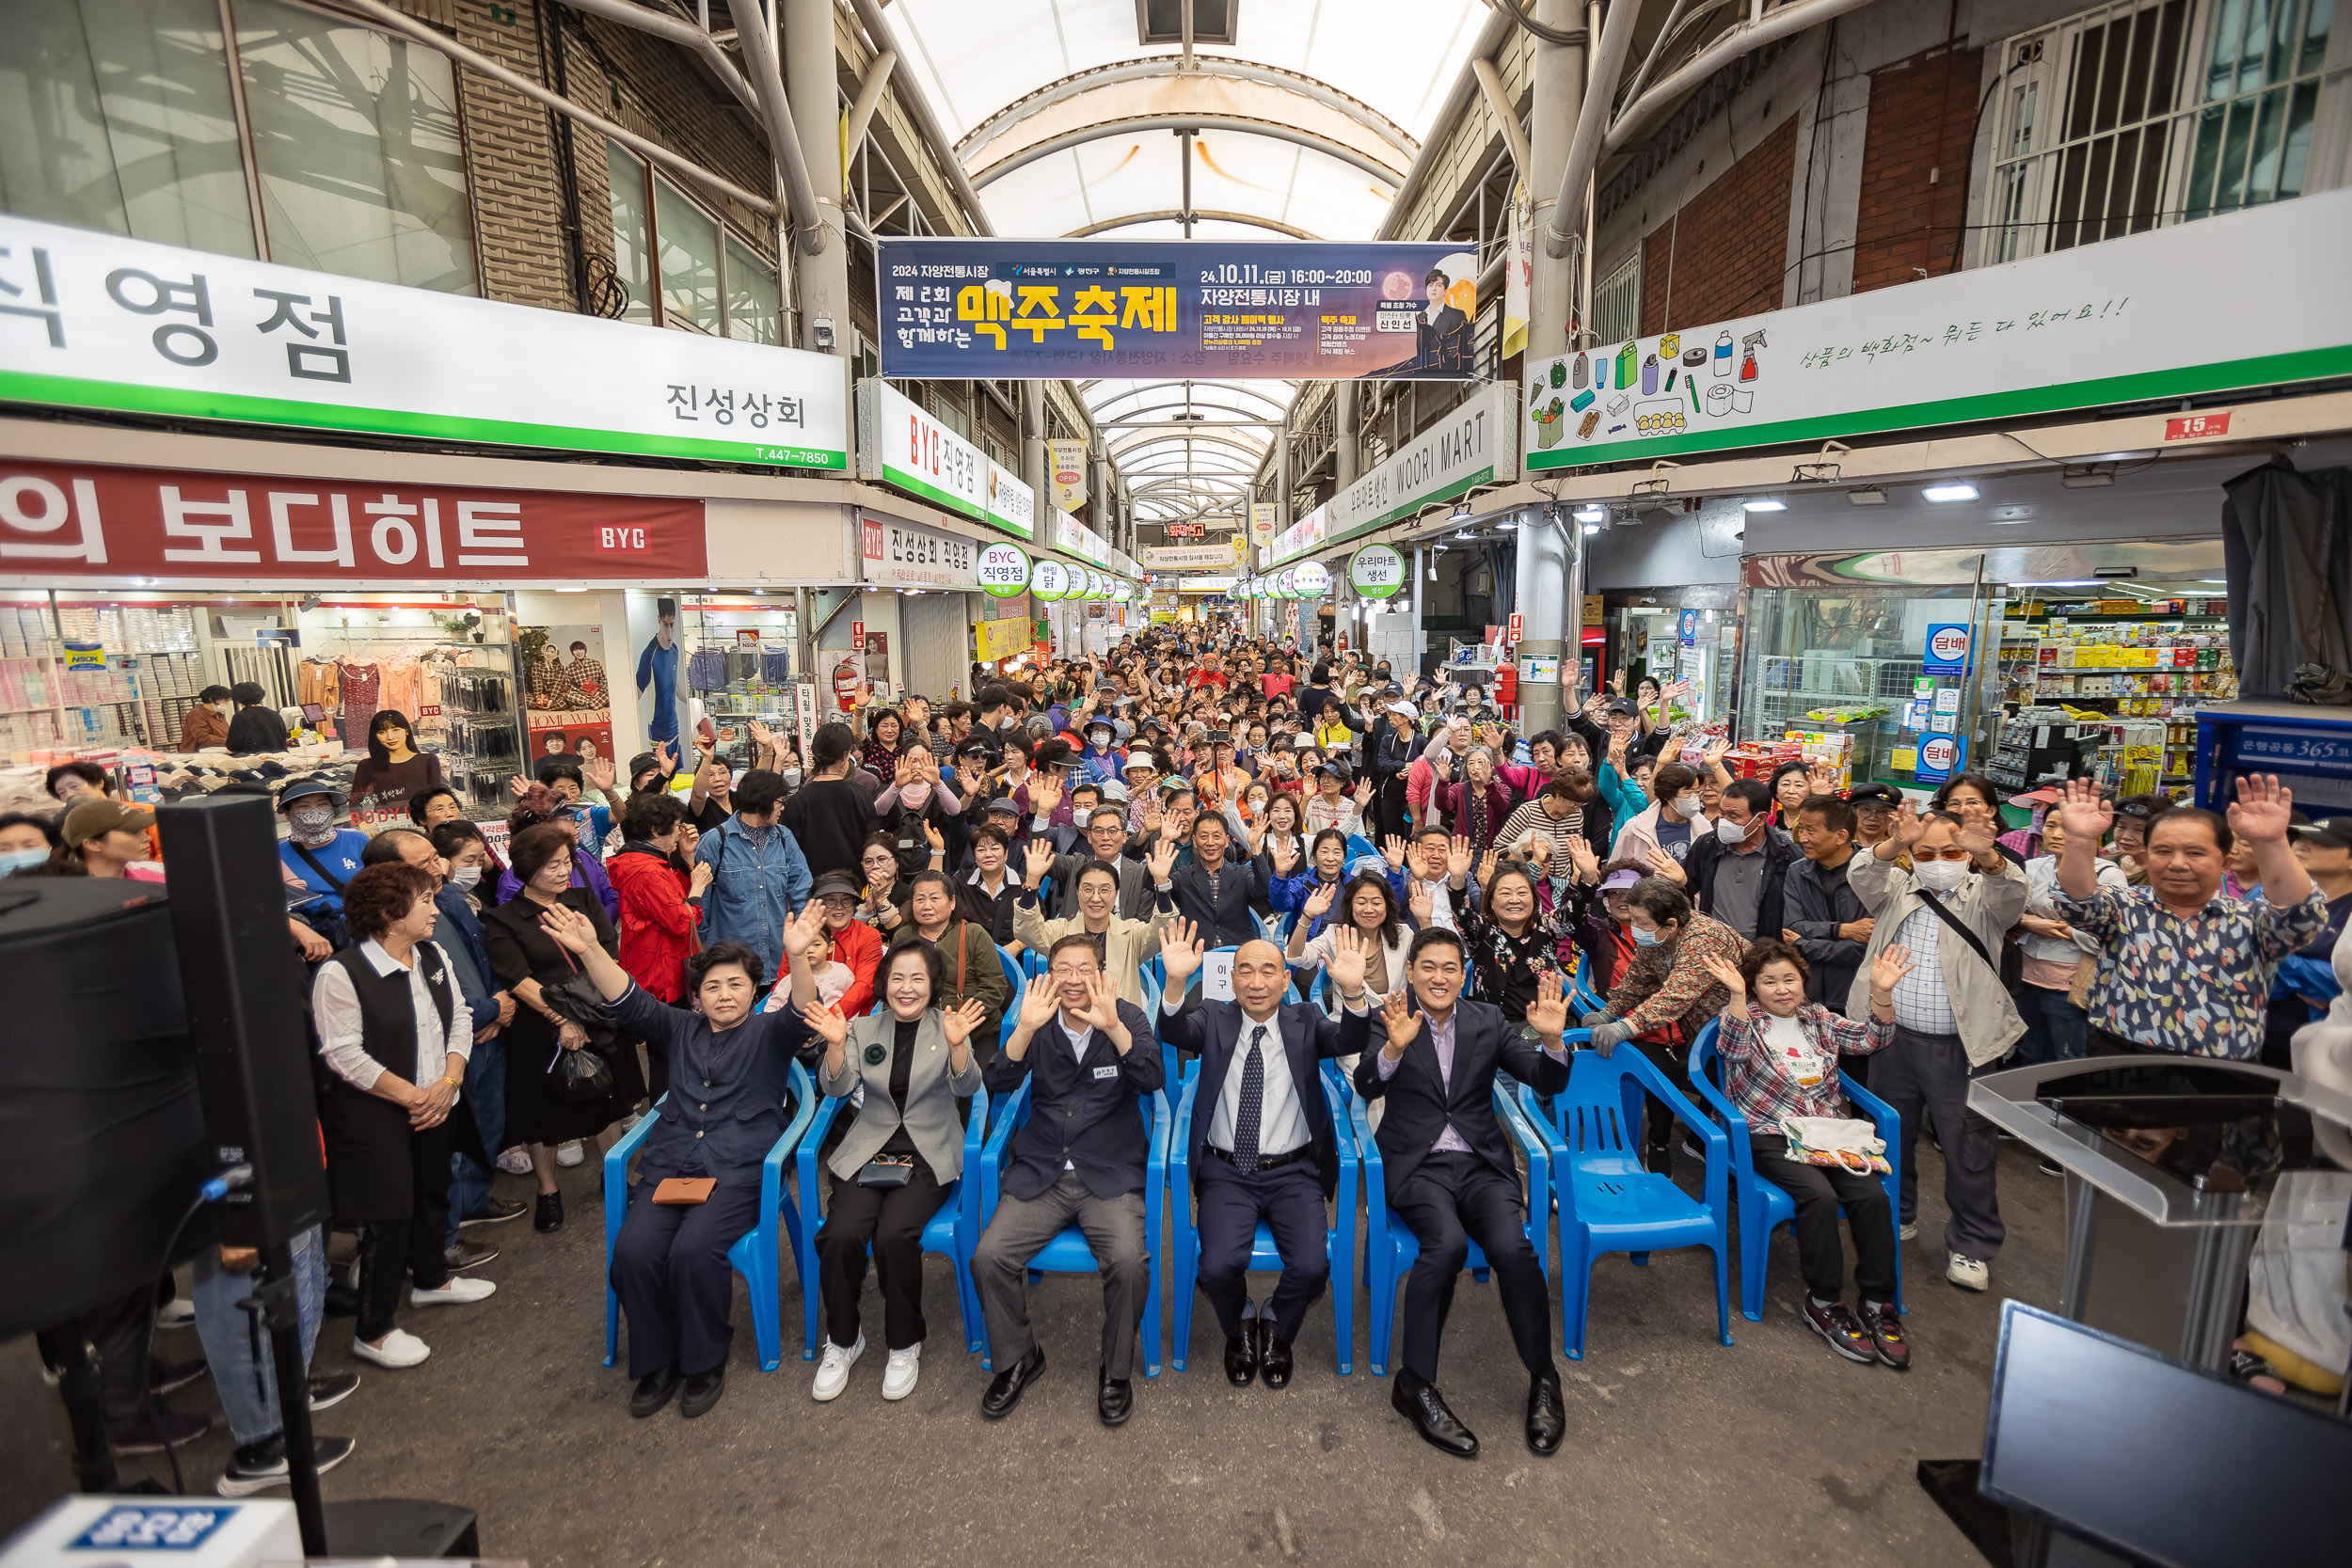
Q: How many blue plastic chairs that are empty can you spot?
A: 1